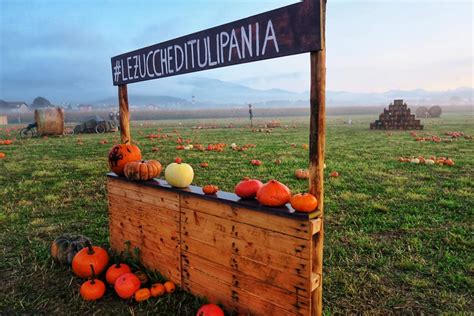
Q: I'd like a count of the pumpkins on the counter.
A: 7